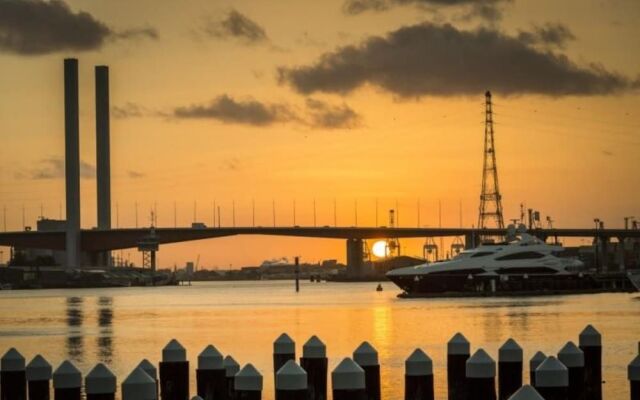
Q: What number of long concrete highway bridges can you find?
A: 1